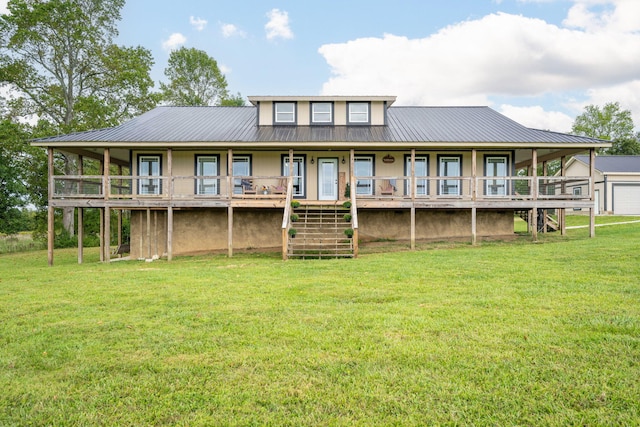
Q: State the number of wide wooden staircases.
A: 1